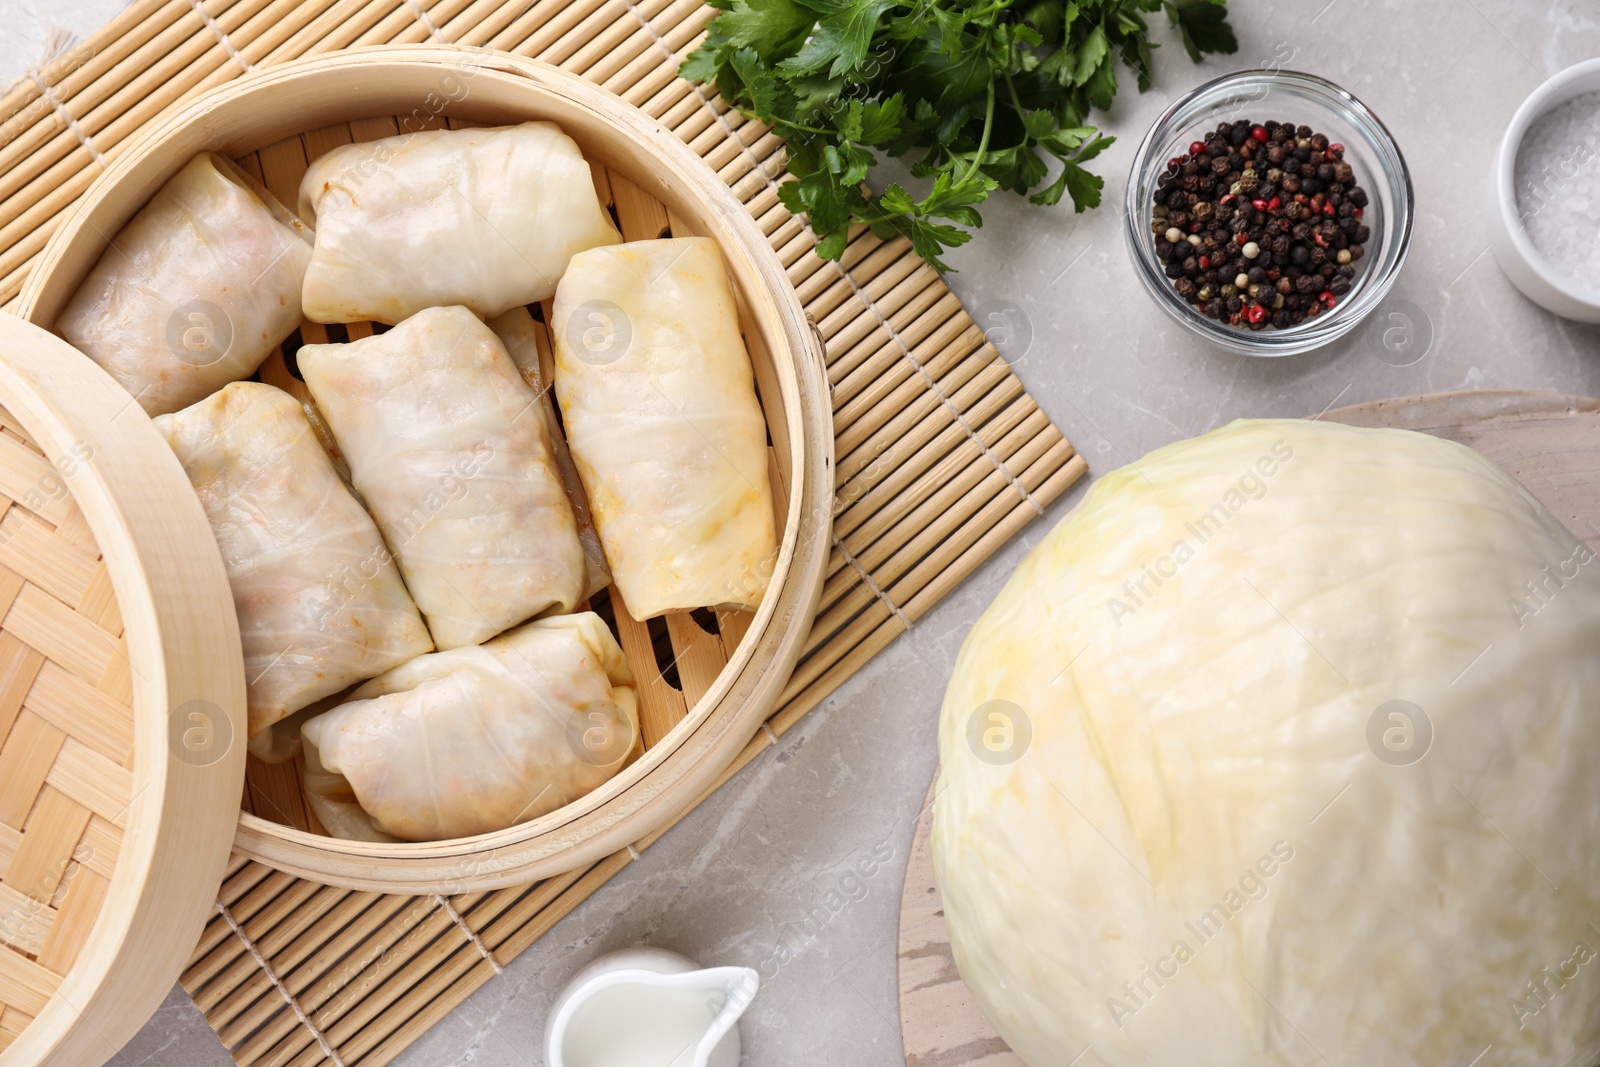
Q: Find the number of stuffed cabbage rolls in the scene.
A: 6